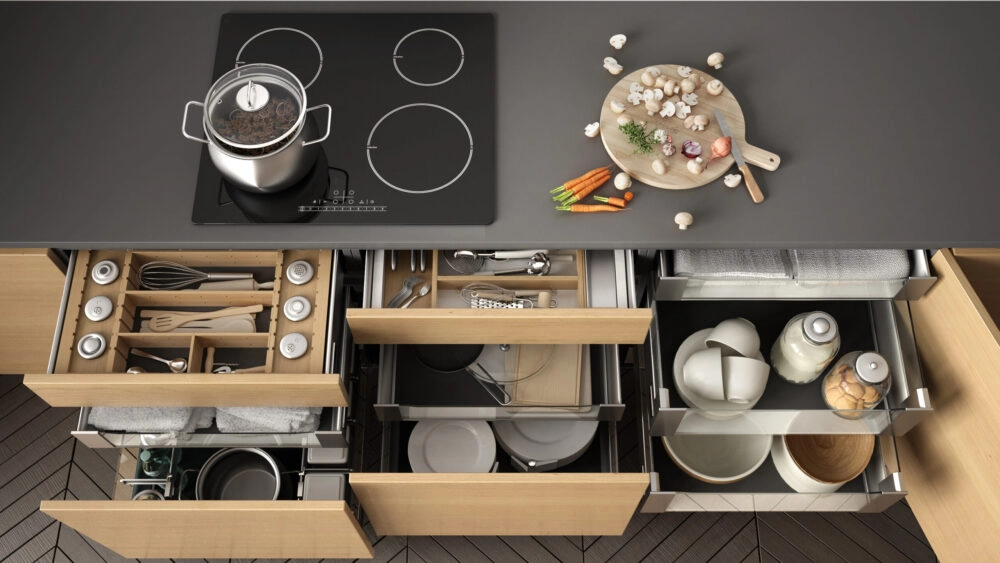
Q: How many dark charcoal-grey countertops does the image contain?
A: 1